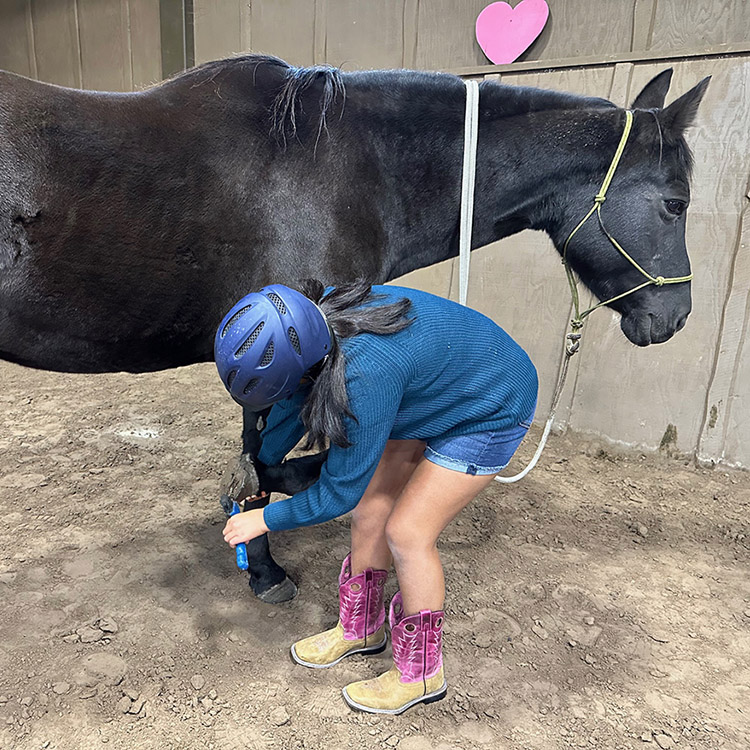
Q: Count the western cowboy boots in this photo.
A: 2